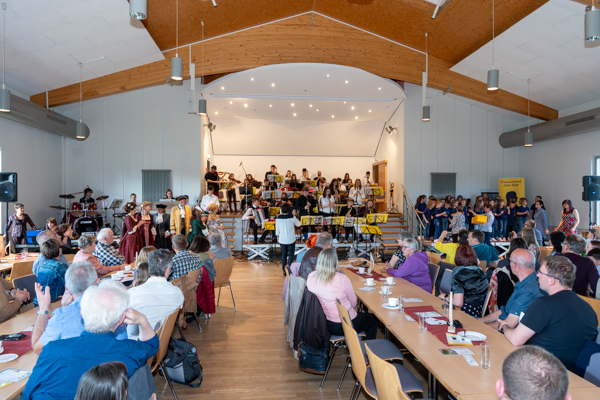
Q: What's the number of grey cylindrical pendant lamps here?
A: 9